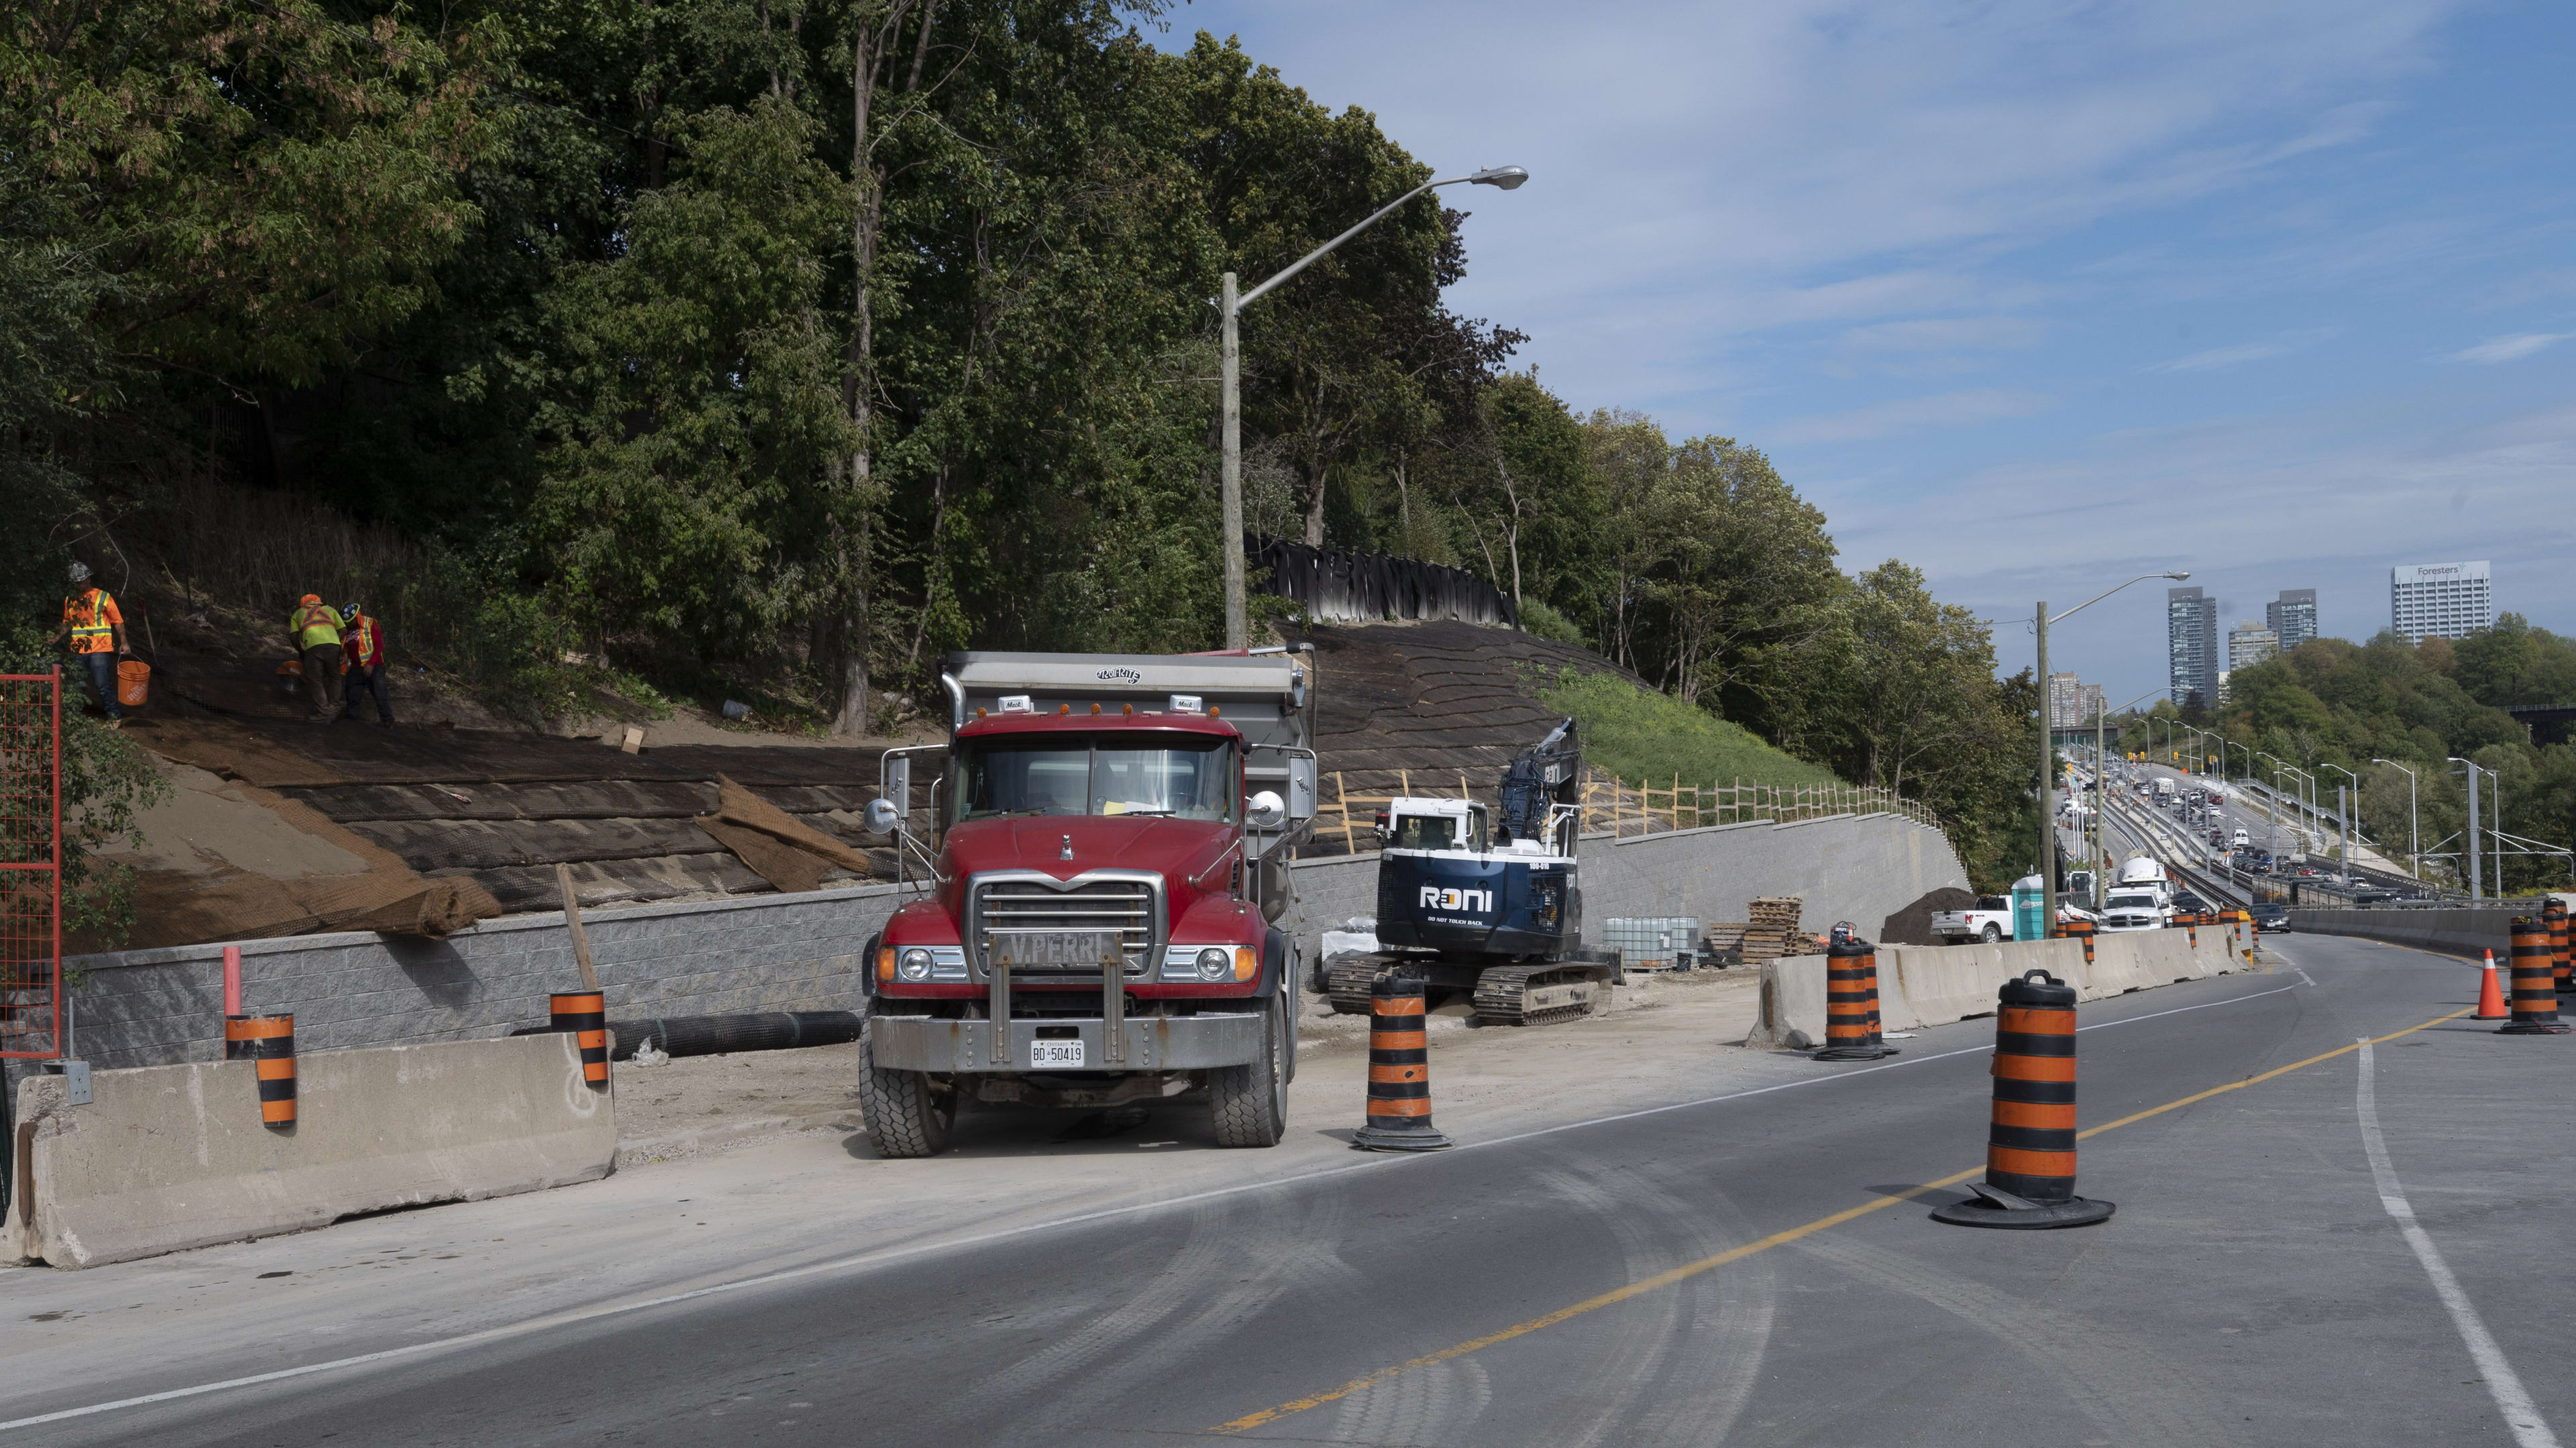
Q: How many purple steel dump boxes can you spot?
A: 0